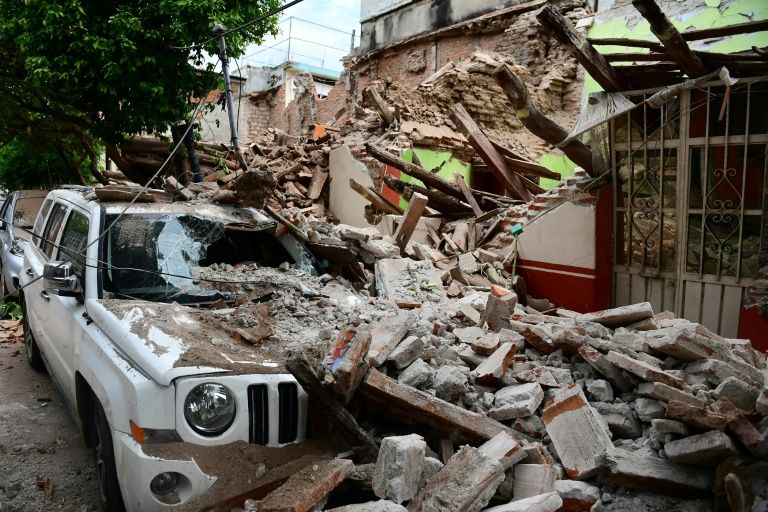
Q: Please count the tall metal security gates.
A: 2